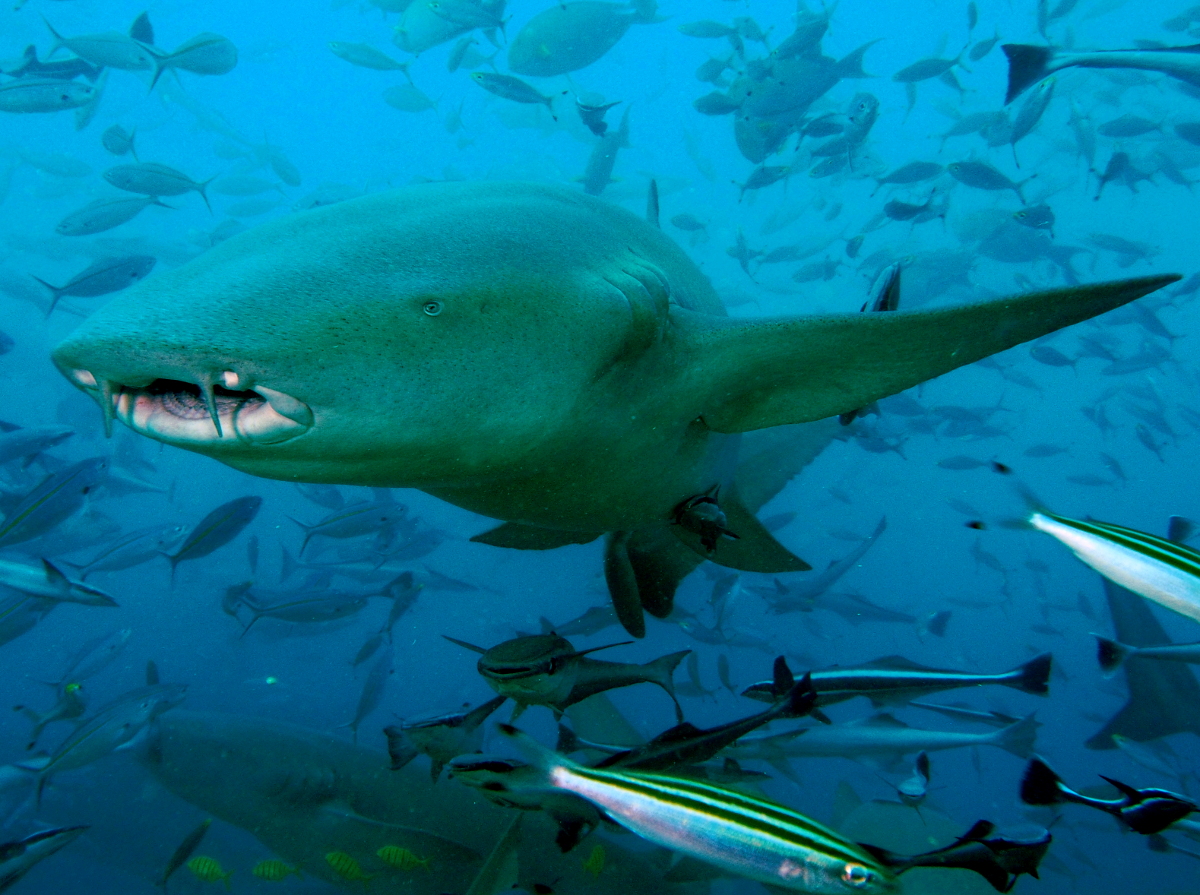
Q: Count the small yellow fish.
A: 5